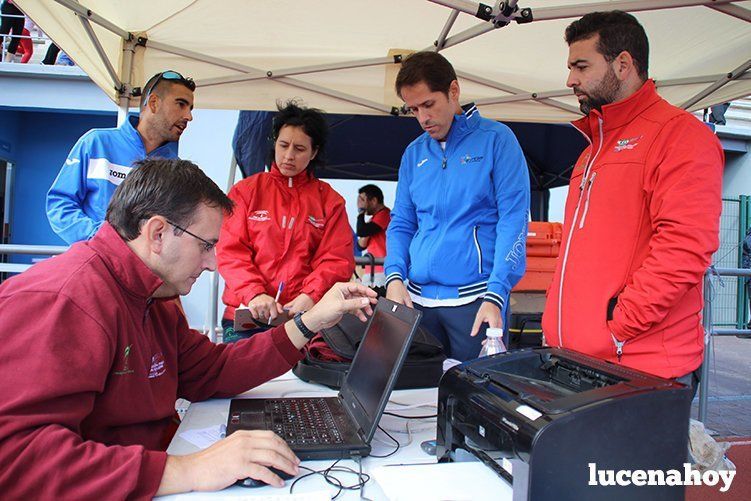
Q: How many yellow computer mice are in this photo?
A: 0